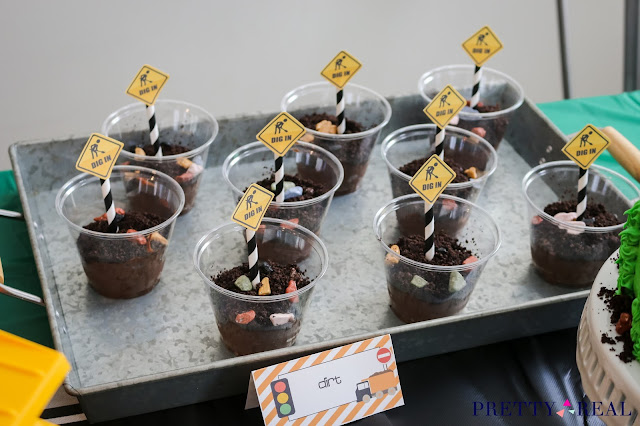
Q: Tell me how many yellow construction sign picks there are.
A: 9